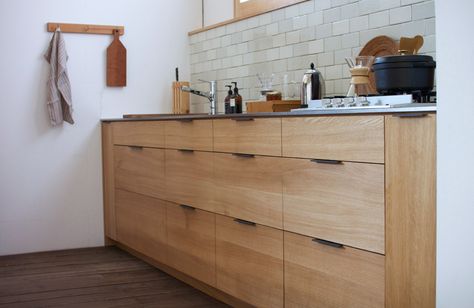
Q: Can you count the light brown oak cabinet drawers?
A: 12